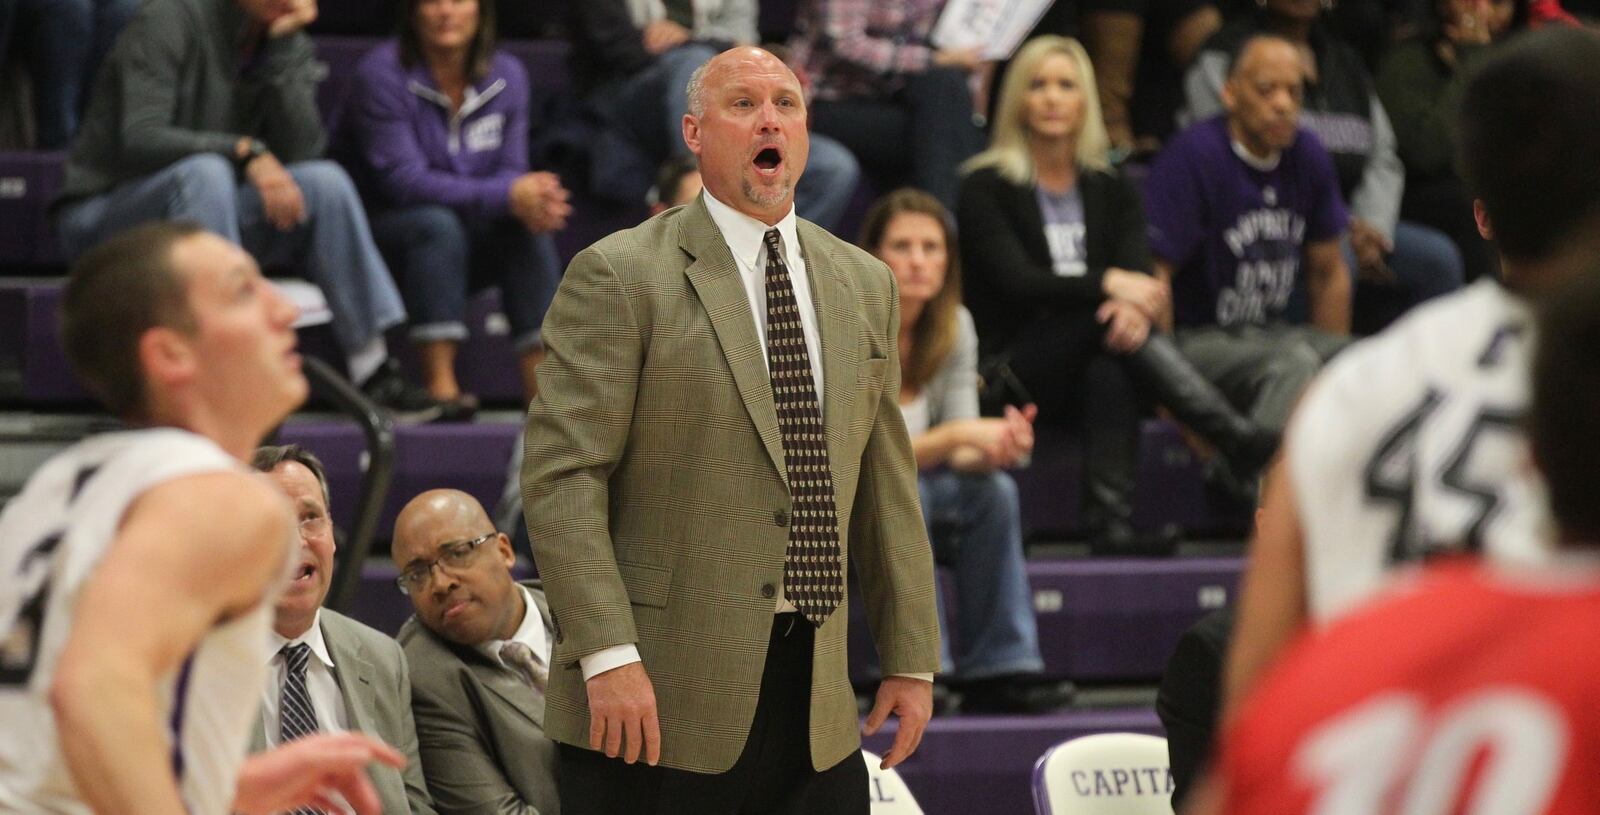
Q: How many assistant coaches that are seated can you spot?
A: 2